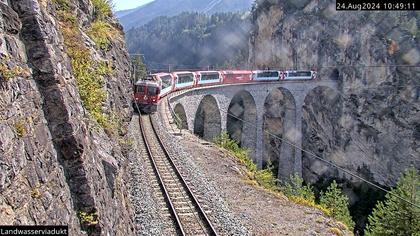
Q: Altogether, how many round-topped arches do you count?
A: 5